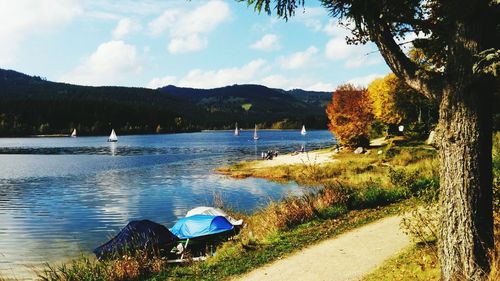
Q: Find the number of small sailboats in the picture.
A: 5